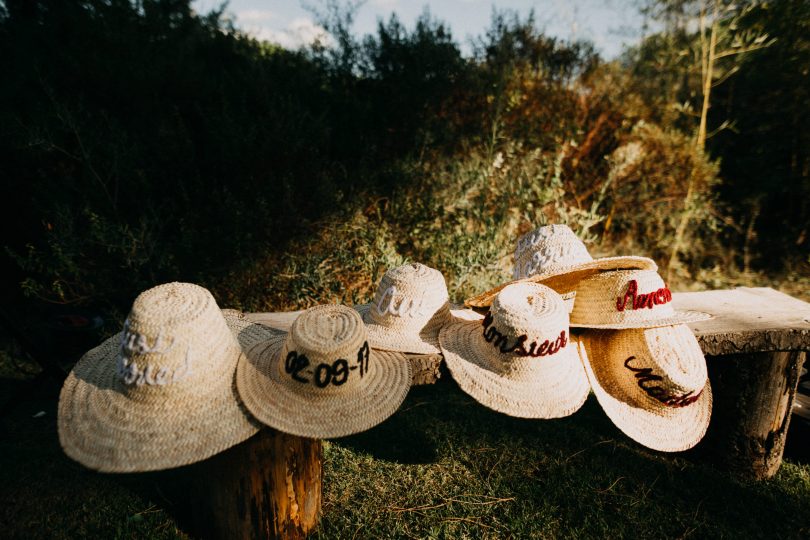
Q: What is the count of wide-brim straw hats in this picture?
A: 7